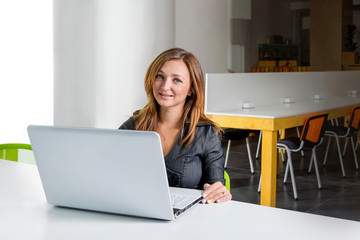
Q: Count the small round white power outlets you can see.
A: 4